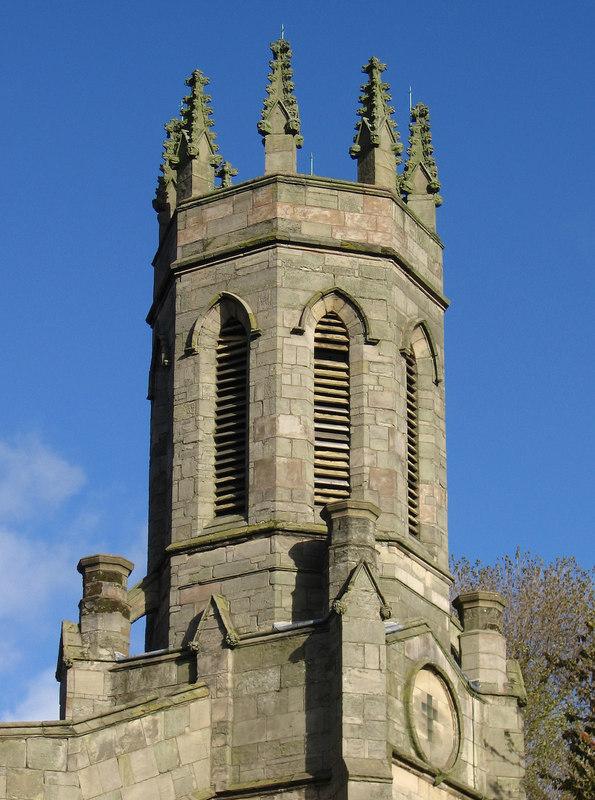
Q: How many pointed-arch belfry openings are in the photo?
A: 3